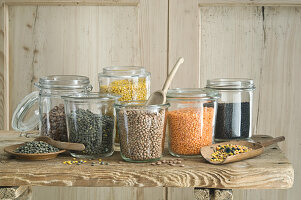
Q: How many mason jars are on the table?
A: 6